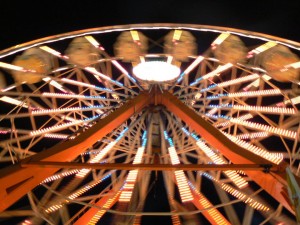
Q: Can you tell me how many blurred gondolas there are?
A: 6